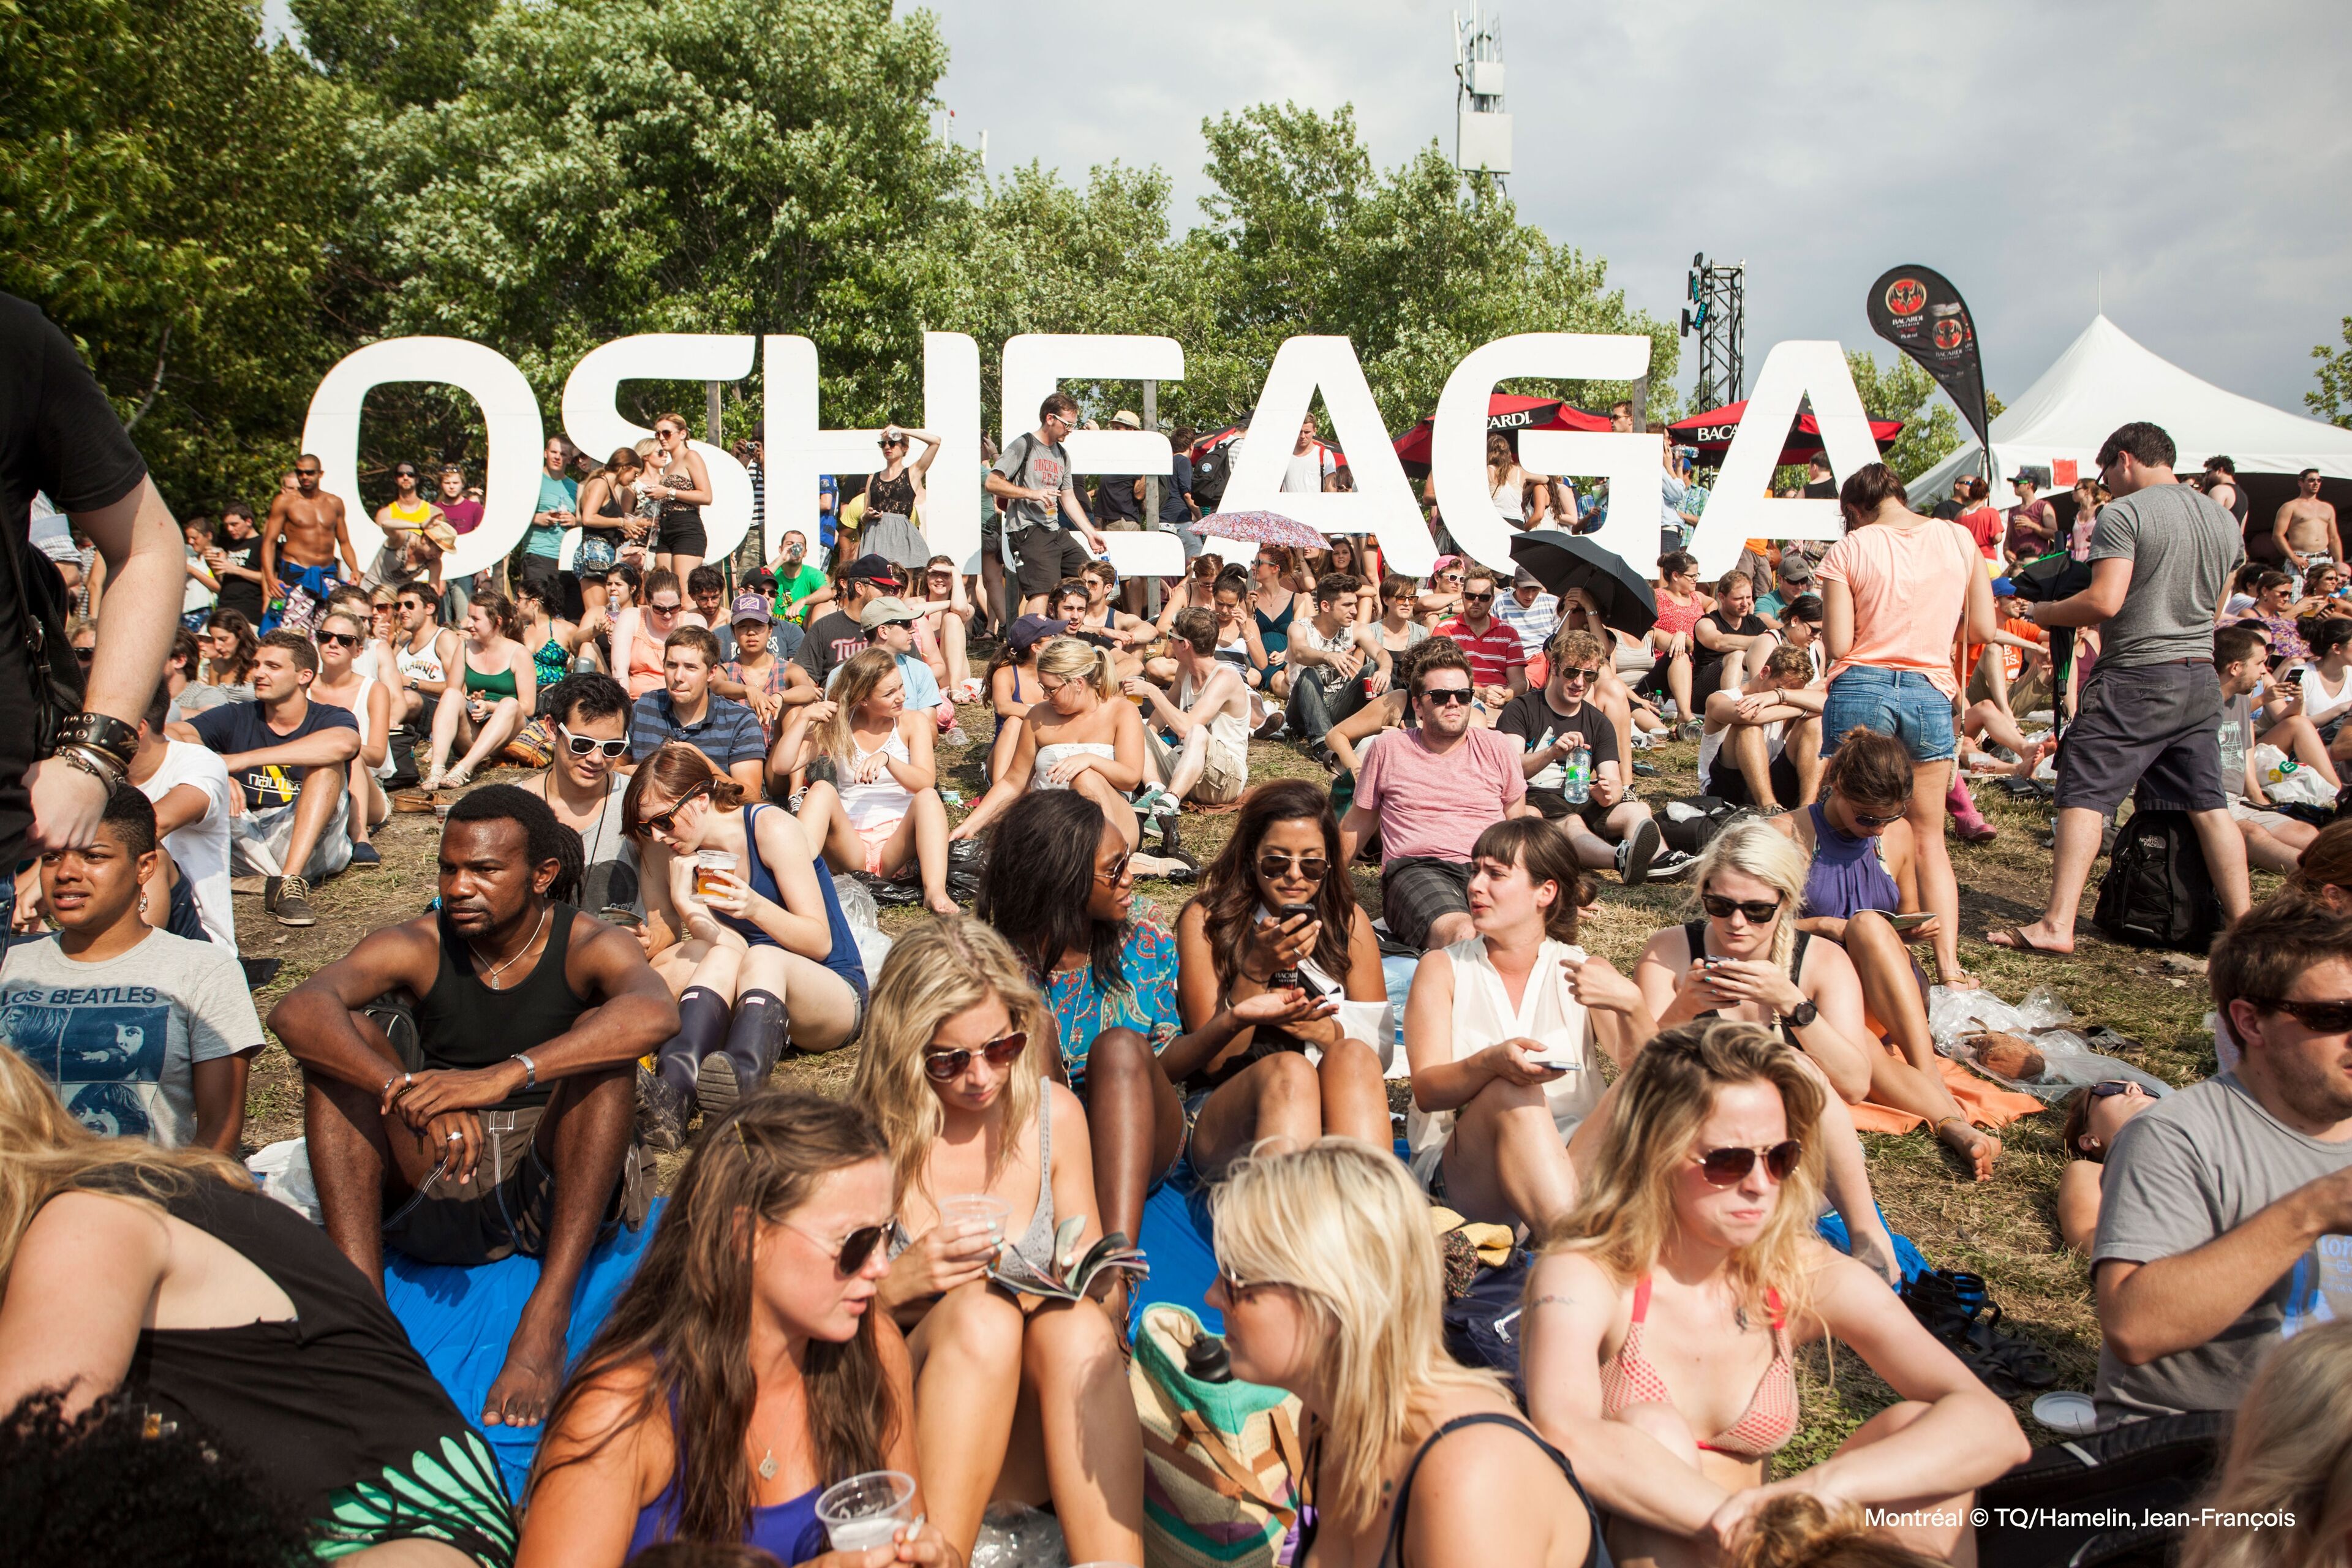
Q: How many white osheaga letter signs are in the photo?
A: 7